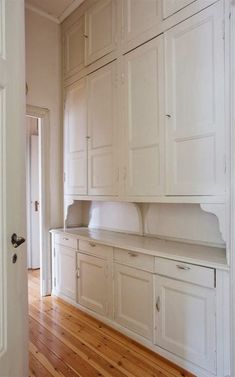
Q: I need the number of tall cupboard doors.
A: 4